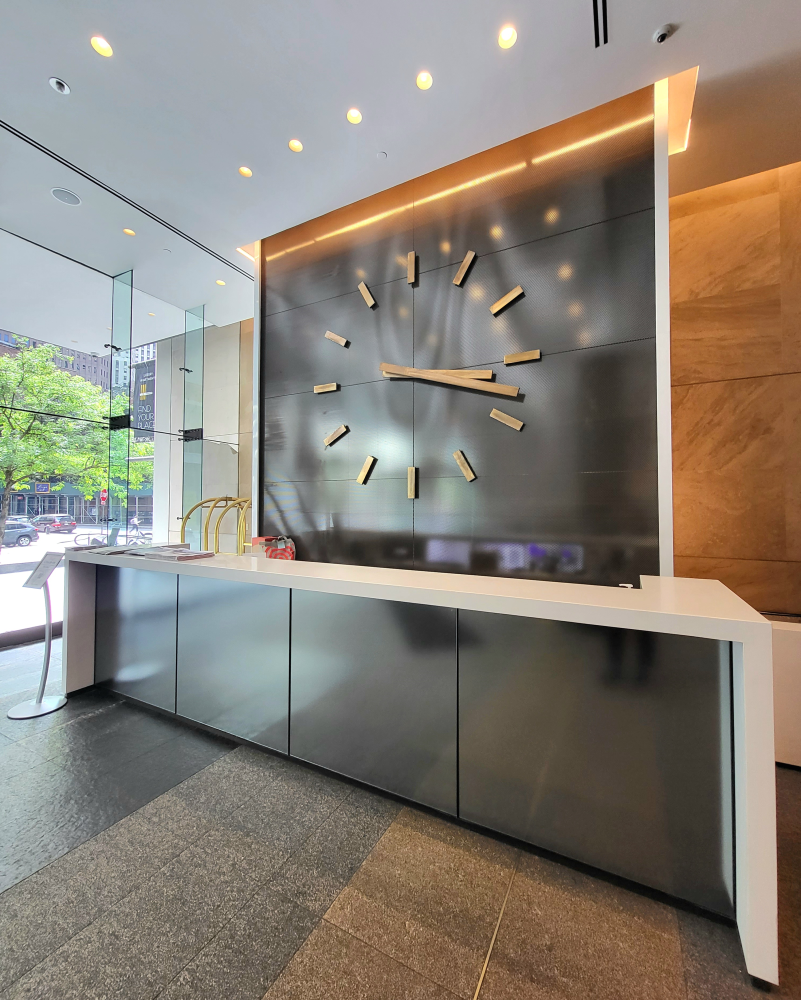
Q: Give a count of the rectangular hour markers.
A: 12